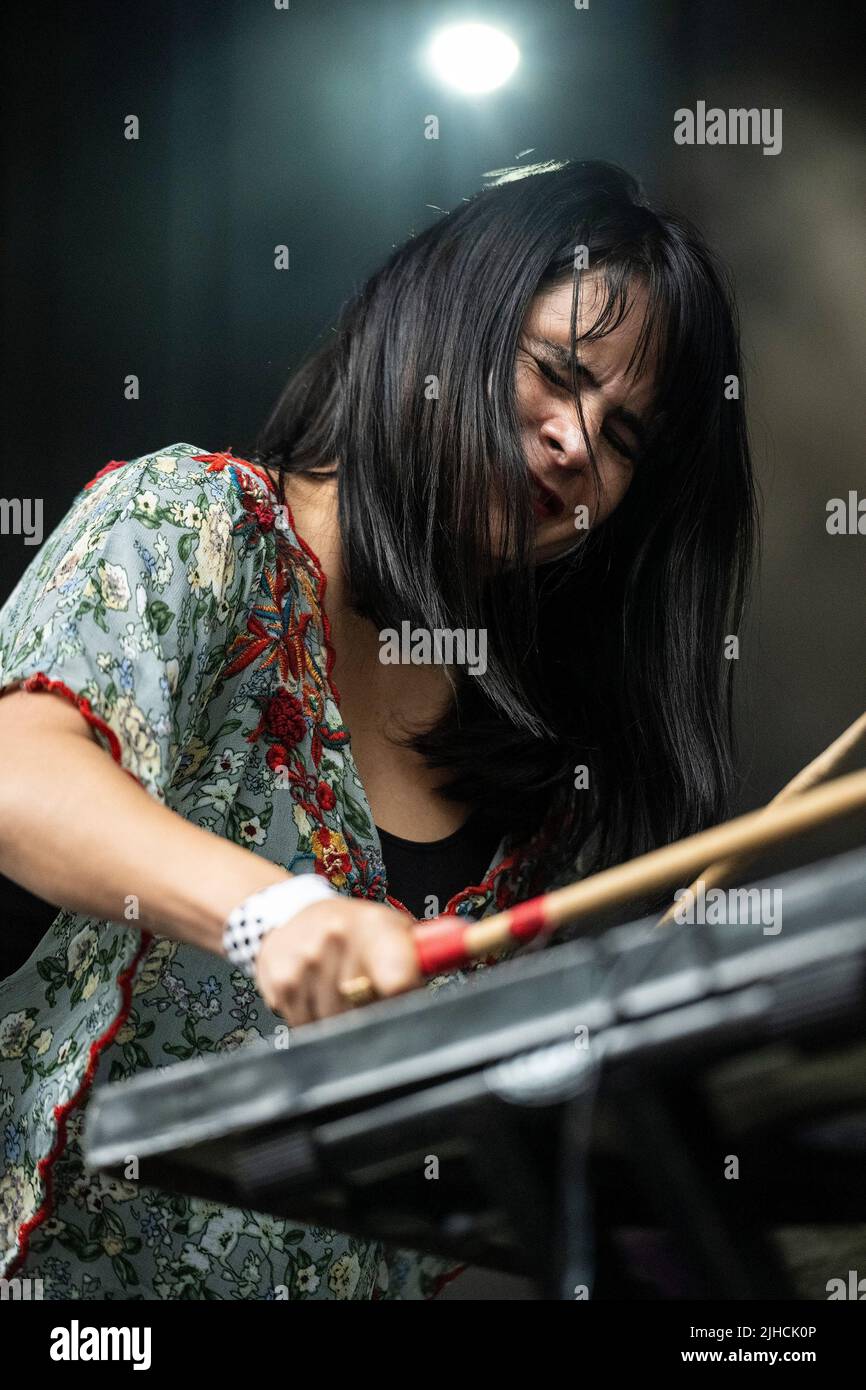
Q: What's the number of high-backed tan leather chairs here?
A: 0